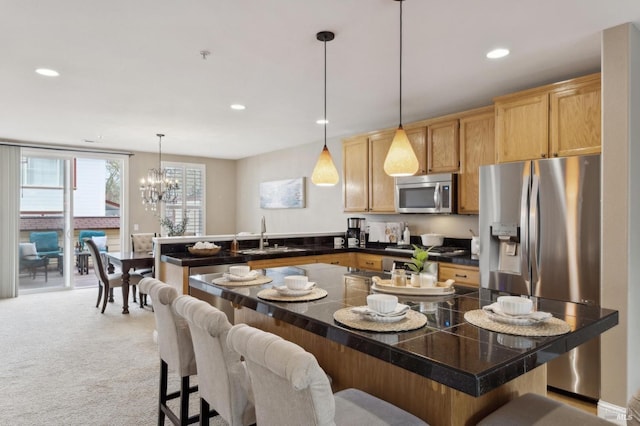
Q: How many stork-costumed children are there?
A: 0